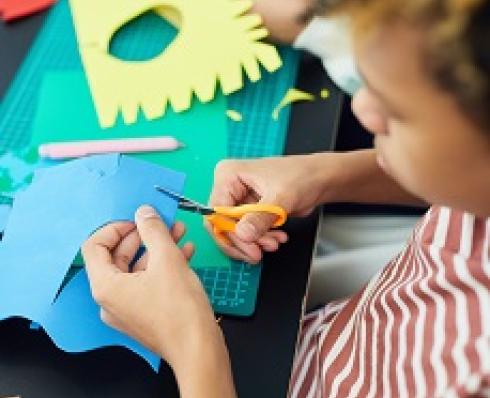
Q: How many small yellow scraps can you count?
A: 3